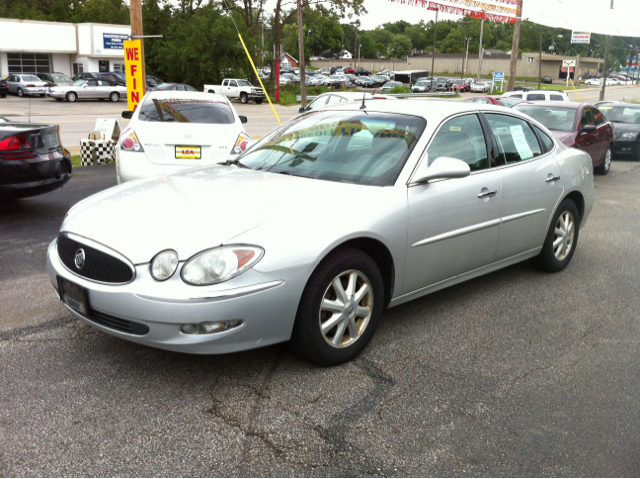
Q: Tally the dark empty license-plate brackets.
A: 1